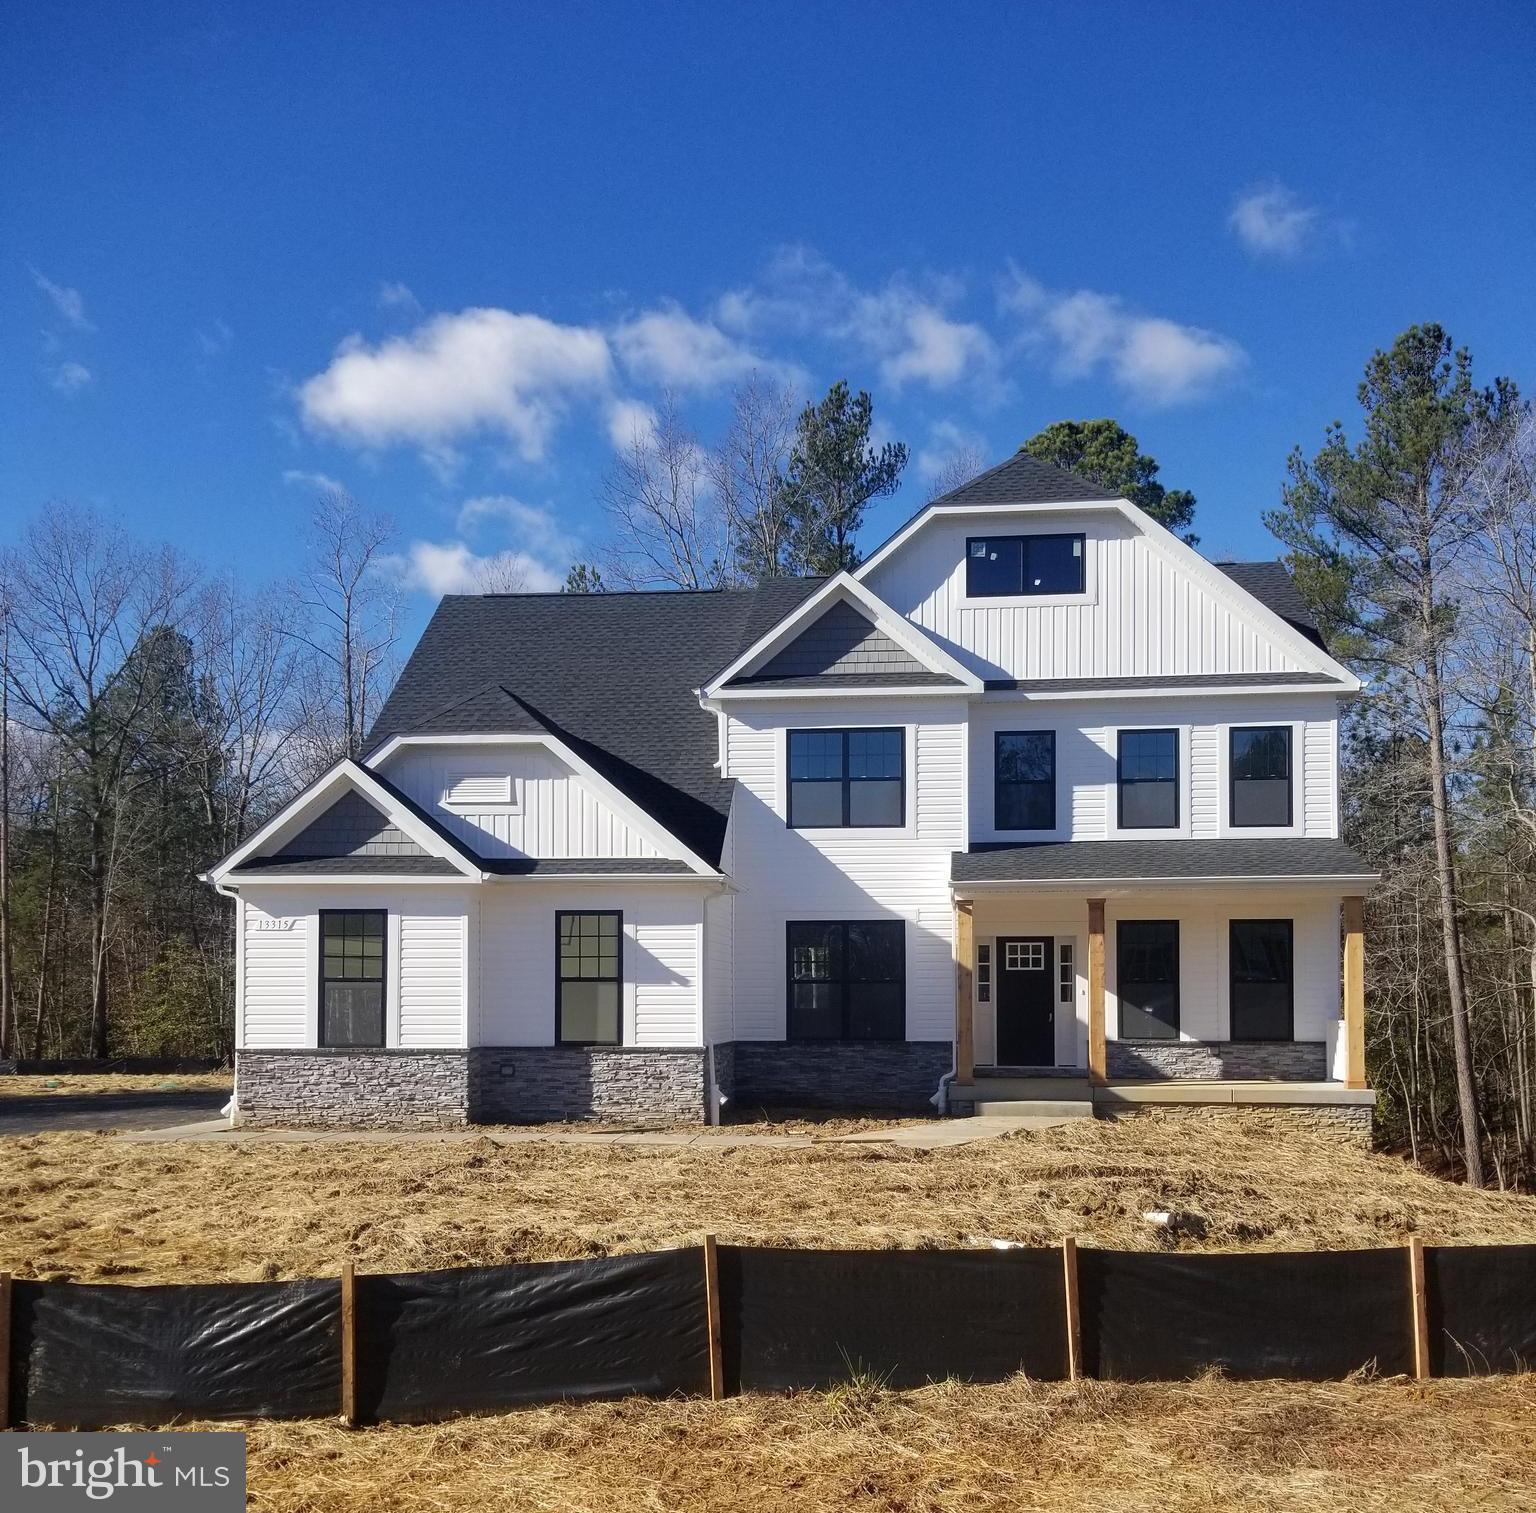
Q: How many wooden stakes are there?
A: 5